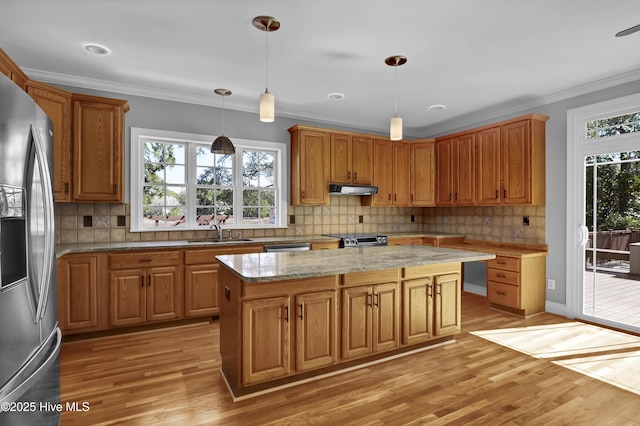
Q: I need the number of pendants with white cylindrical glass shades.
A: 2